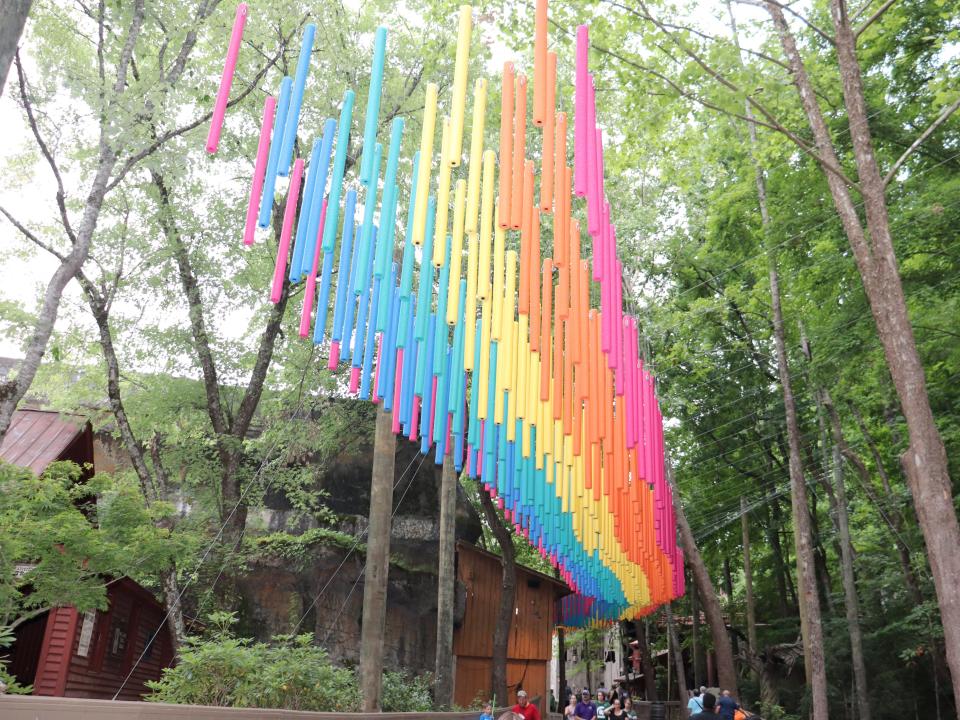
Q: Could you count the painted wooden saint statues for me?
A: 0